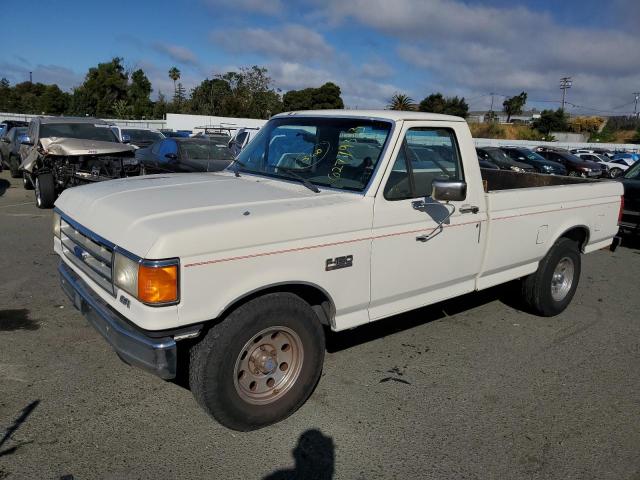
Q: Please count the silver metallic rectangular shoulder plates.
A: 0